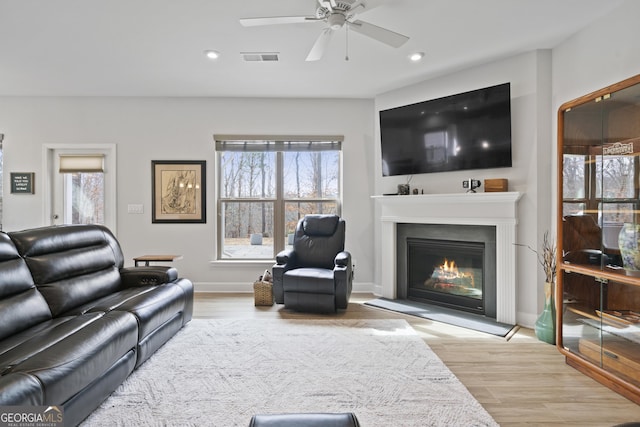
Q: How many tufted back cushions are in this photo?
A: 2